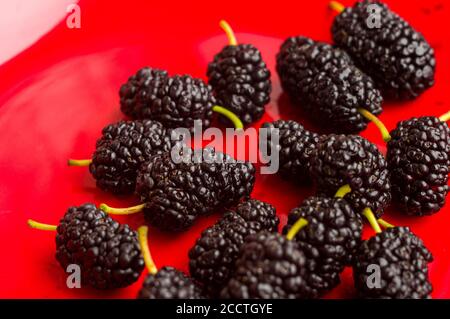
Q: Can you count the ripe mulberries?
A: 15